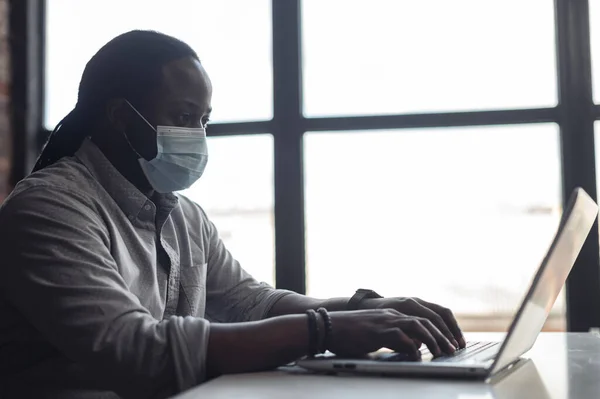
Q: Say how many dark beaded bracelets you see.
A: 2